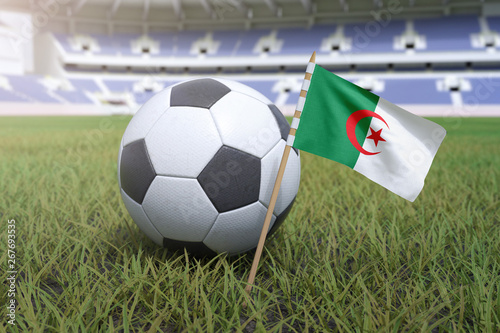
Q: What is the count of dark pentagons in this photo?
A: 6